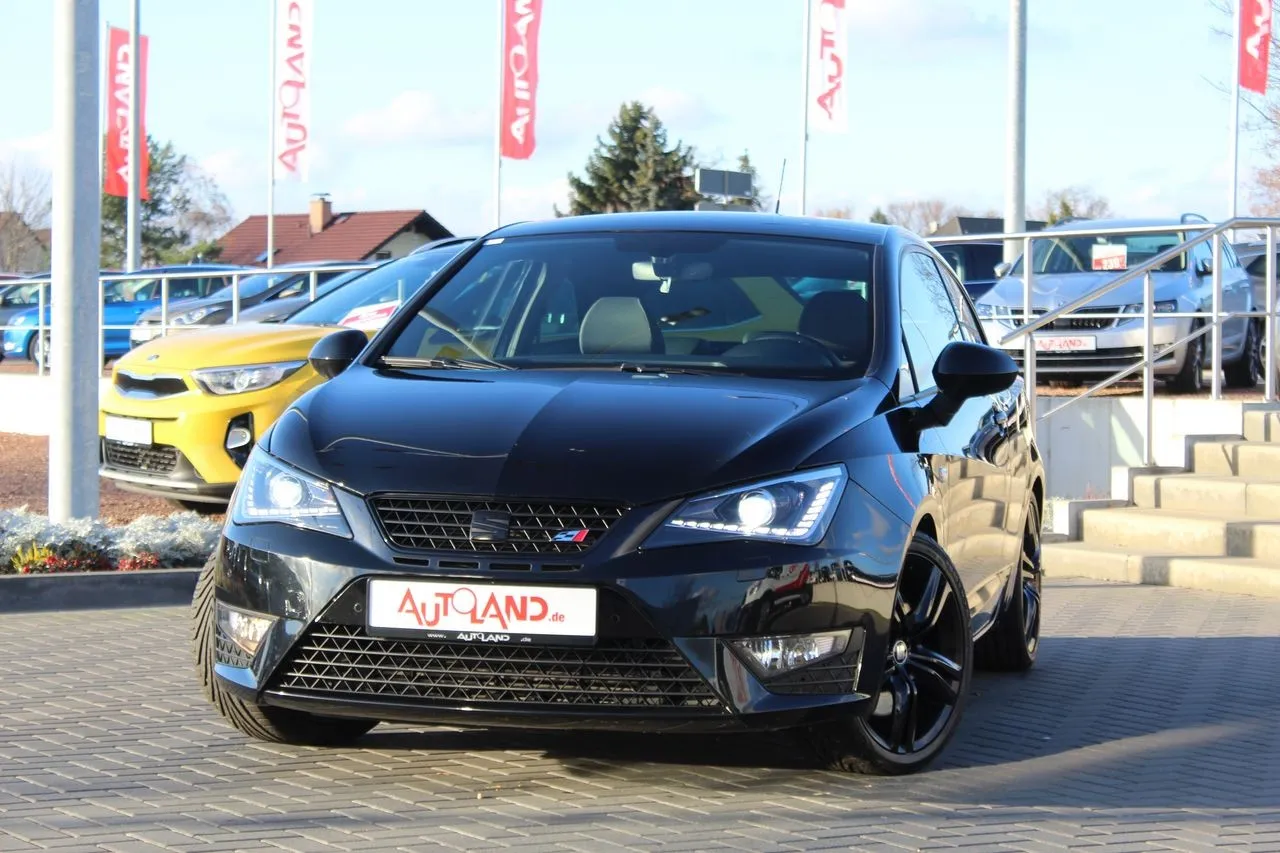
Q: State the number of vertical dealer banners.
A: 5